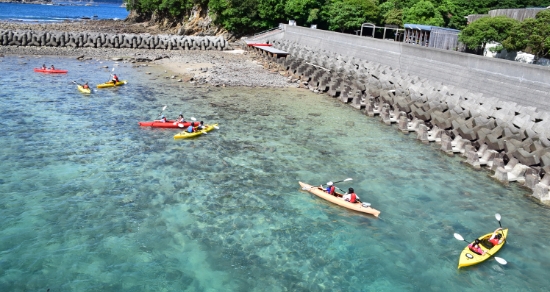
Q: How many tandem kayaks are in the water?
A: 5